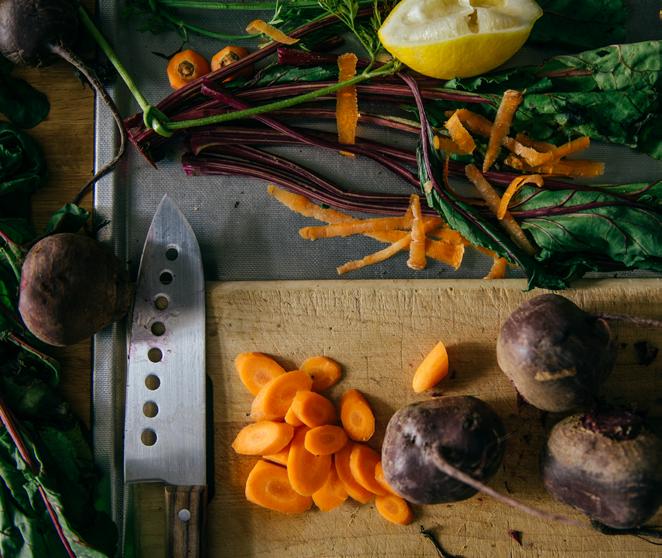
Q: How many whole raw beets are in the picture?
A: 5